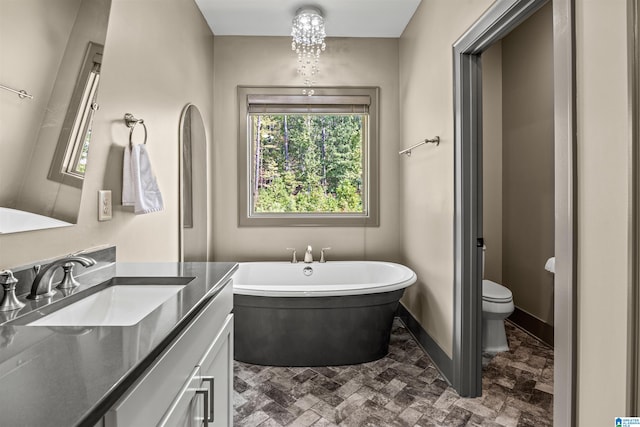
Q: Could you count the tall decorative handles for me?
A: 2